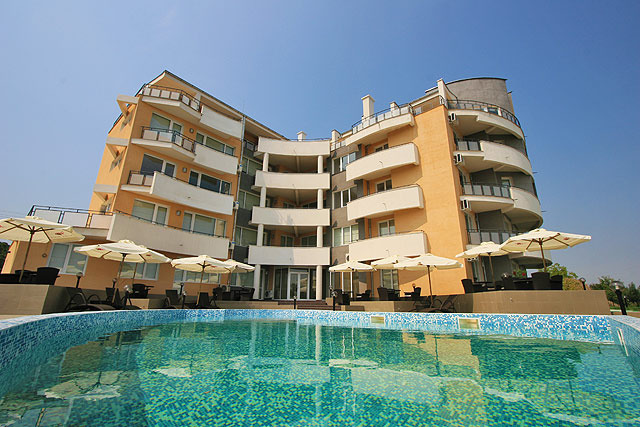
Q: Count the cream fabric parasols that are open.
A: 9